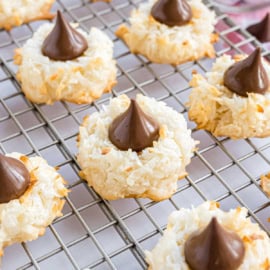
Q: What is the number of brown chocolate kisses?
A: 7